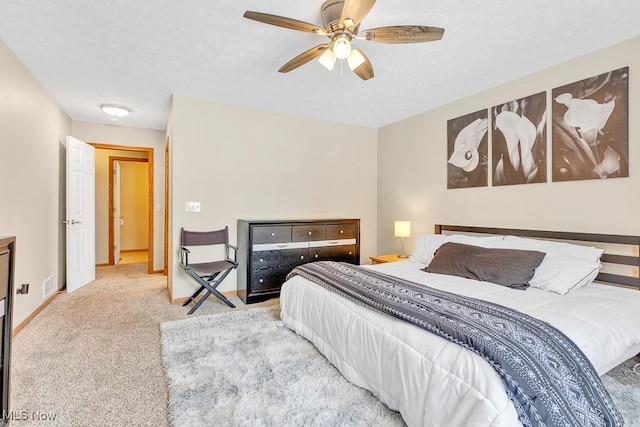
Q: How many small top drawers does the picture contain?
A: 3